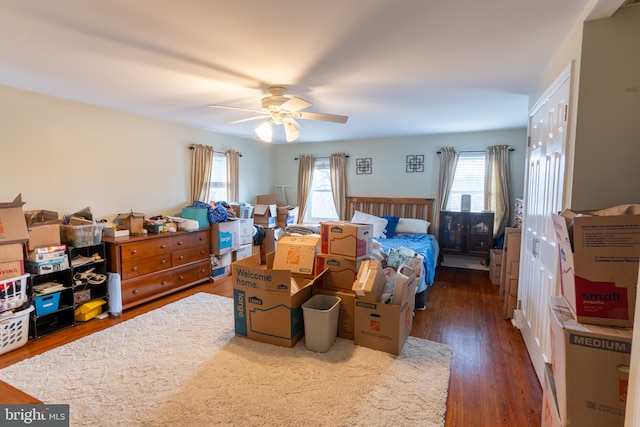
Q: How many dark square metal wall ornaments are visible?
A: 2